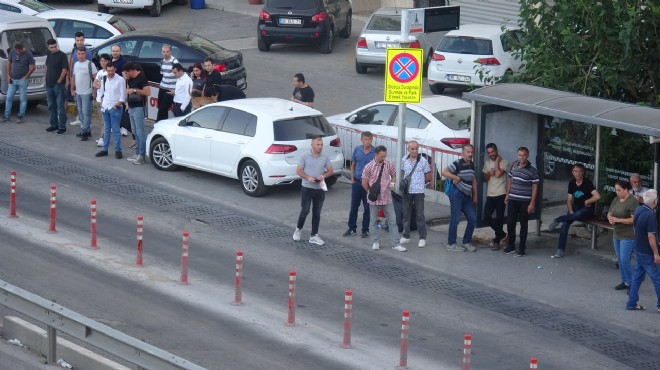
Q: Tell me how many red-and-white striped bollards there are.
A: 11